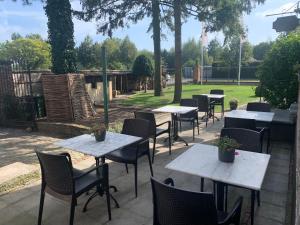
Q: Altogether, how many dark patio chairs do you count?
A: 10